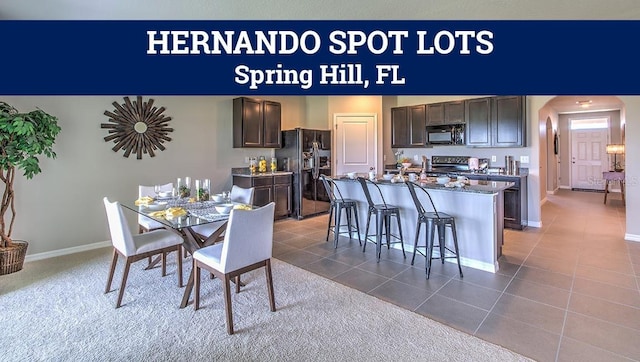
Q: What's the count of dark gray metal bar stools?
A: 3